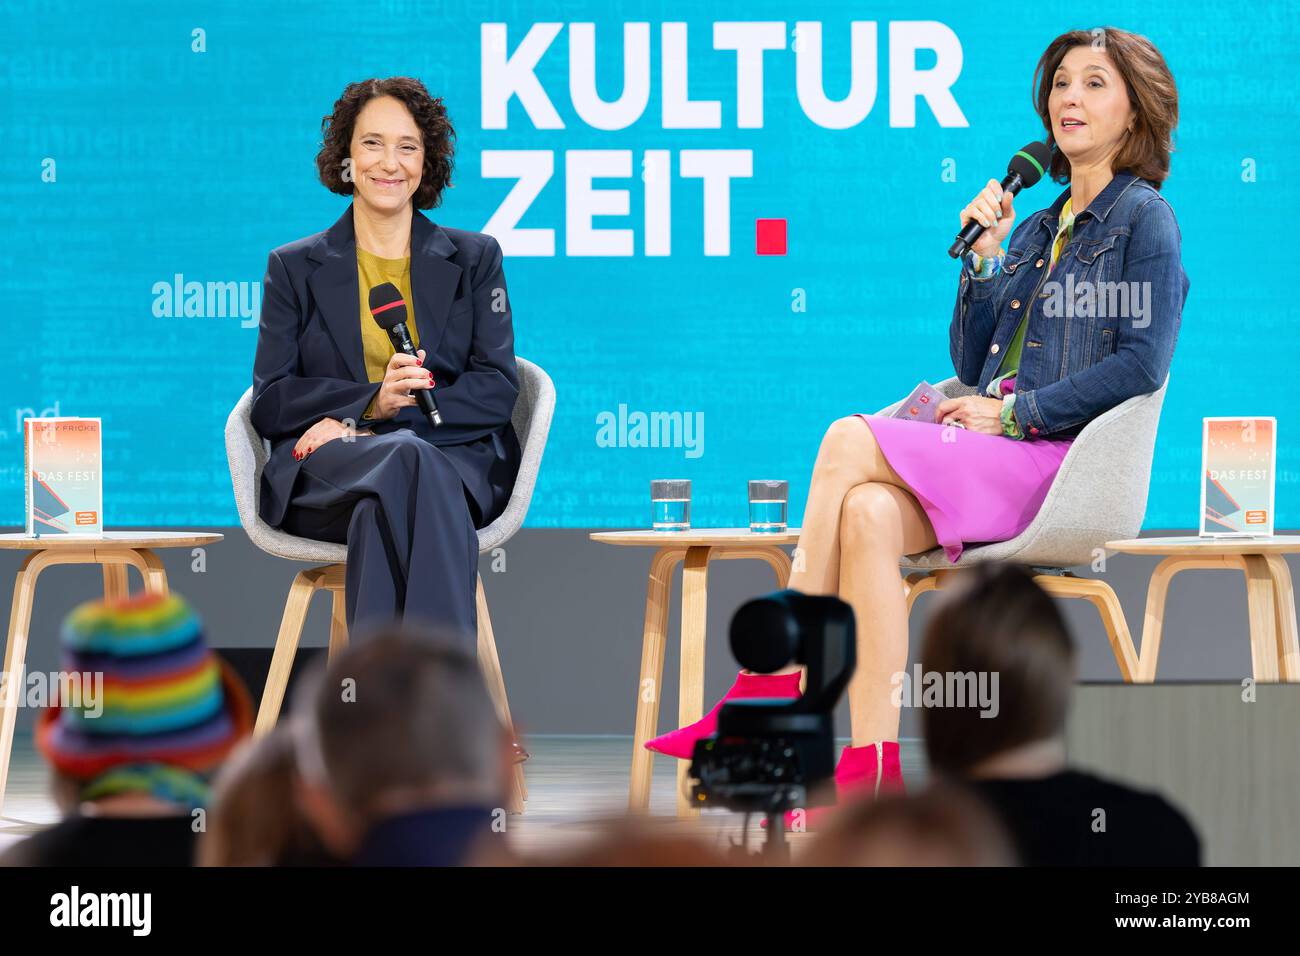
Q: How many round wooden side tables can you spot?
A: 3